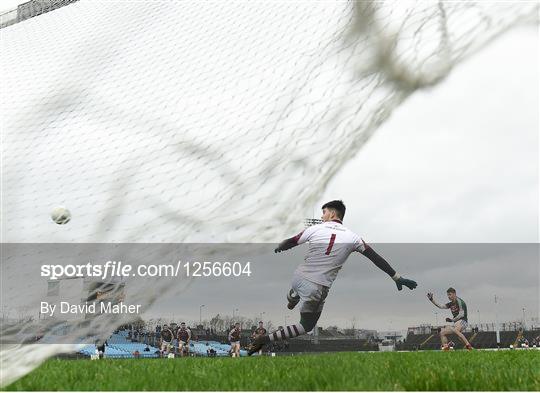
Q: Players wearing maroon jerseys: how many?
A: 4